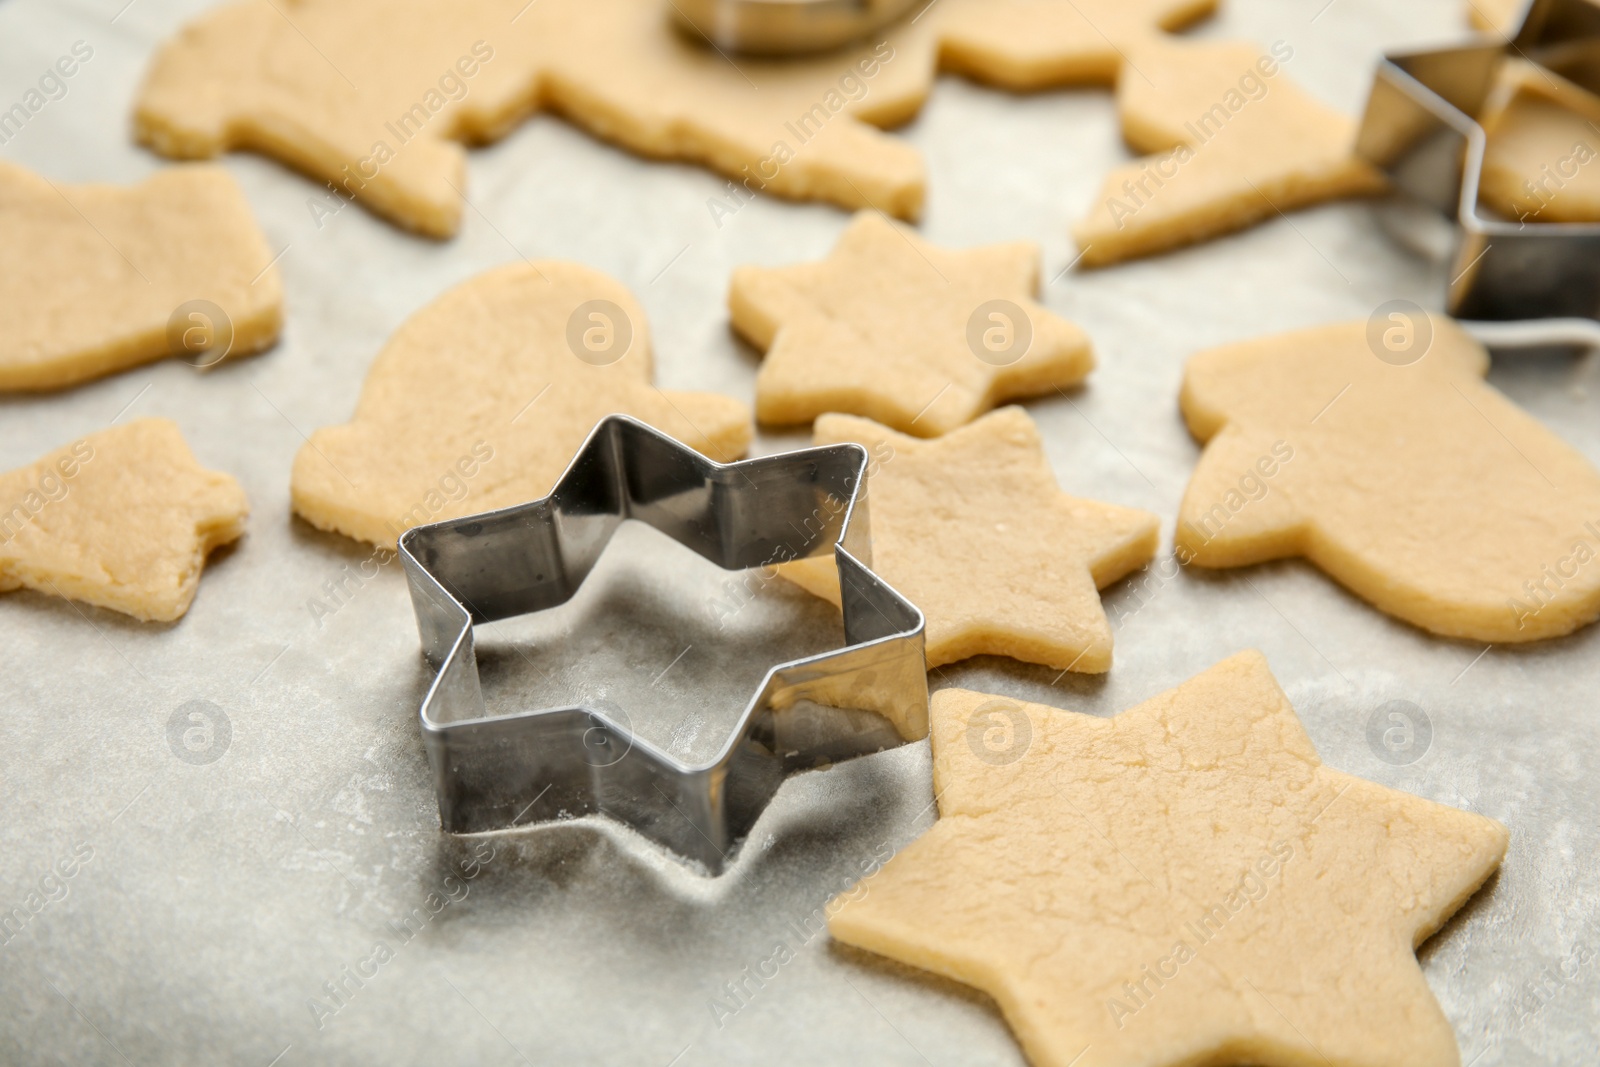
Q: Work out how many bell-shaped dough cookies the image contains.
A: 1